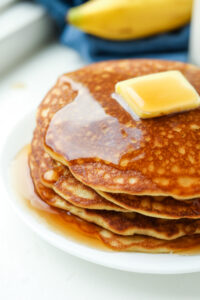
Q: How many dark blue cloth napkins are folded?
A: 1